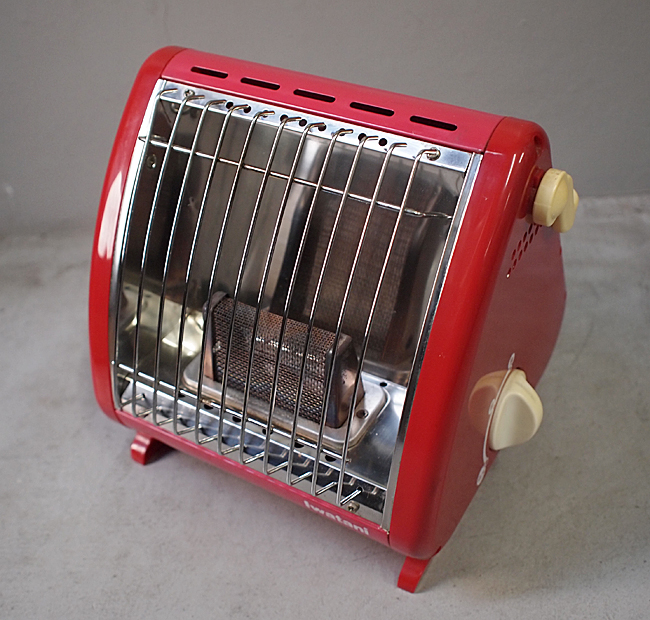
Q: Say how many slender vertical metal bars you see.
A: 11